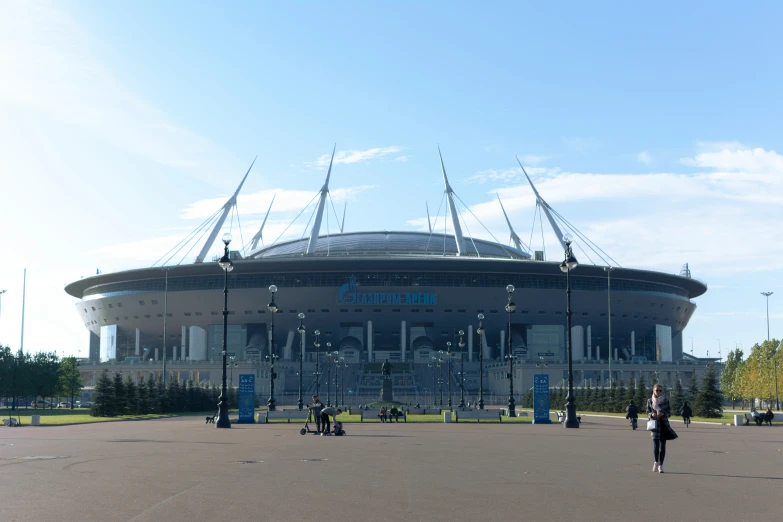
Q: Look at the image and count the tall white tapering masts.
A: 8